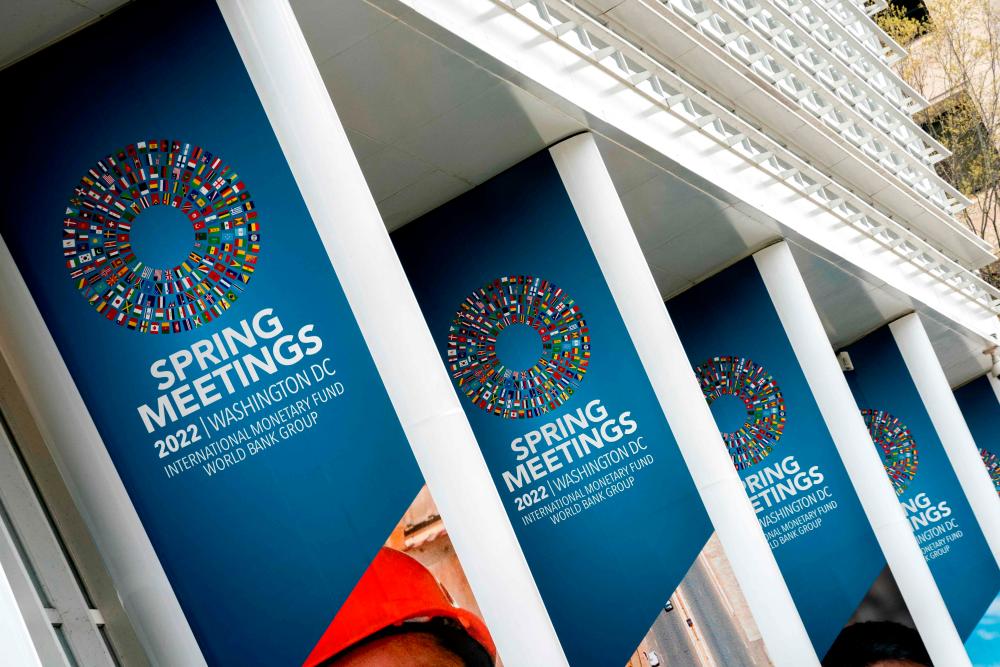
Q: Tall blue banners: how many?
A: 5